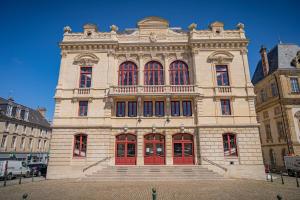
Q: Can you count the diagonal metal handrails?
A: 2